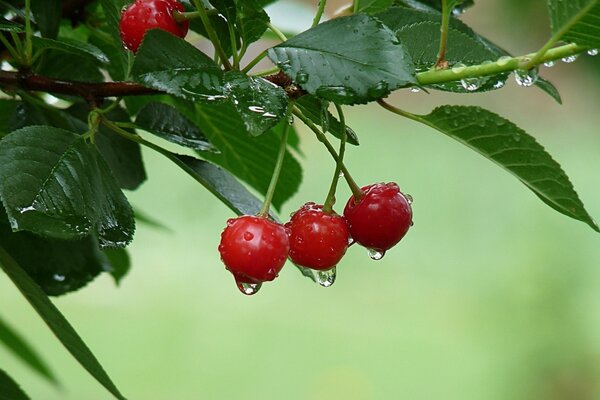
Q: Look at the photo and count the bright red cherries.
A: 4